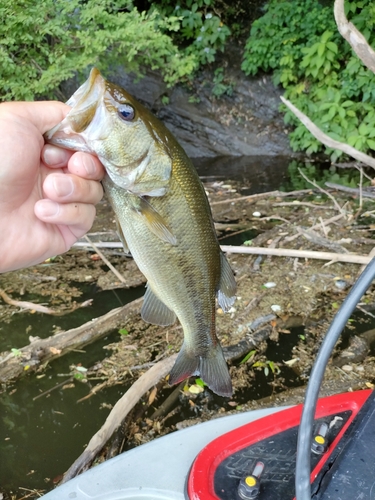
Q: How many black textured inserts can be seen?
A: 1